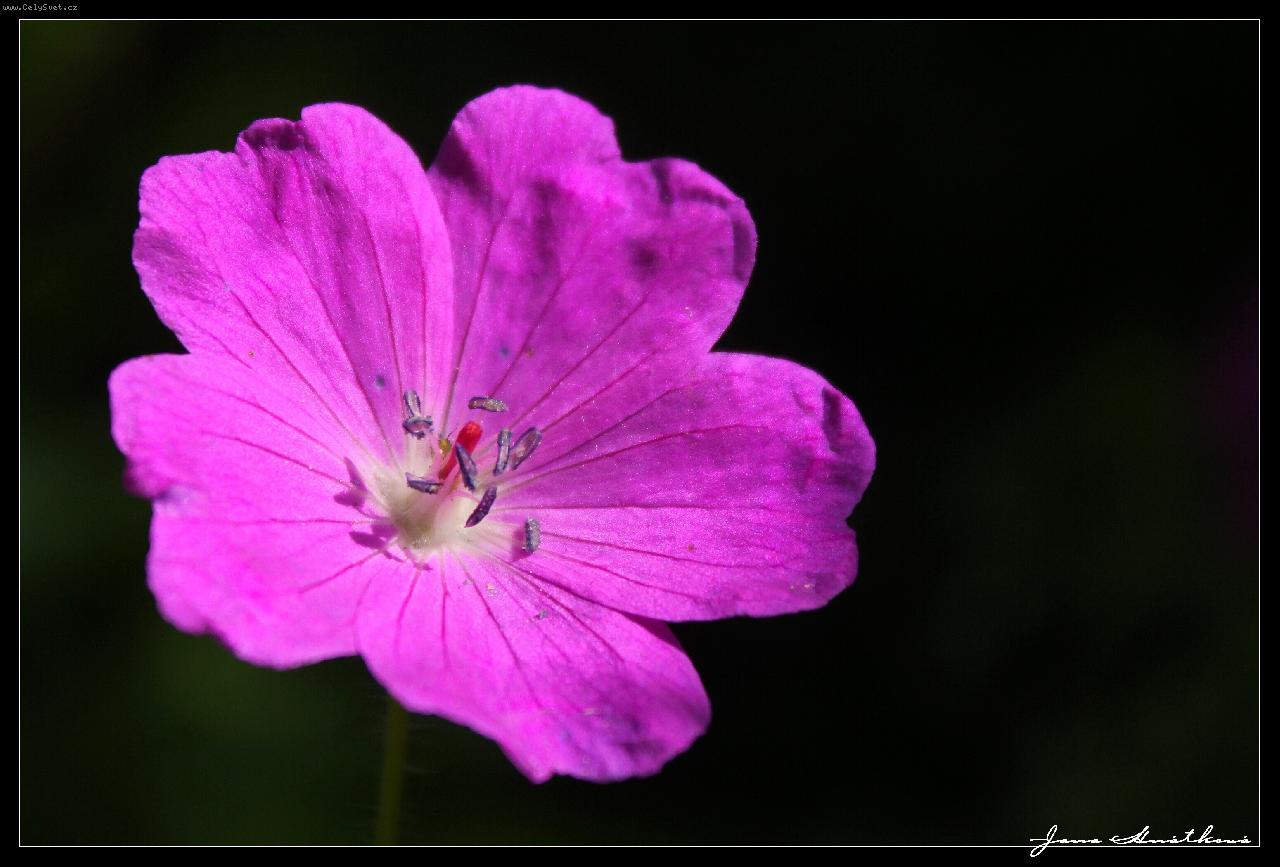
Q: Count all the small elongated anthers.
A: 9